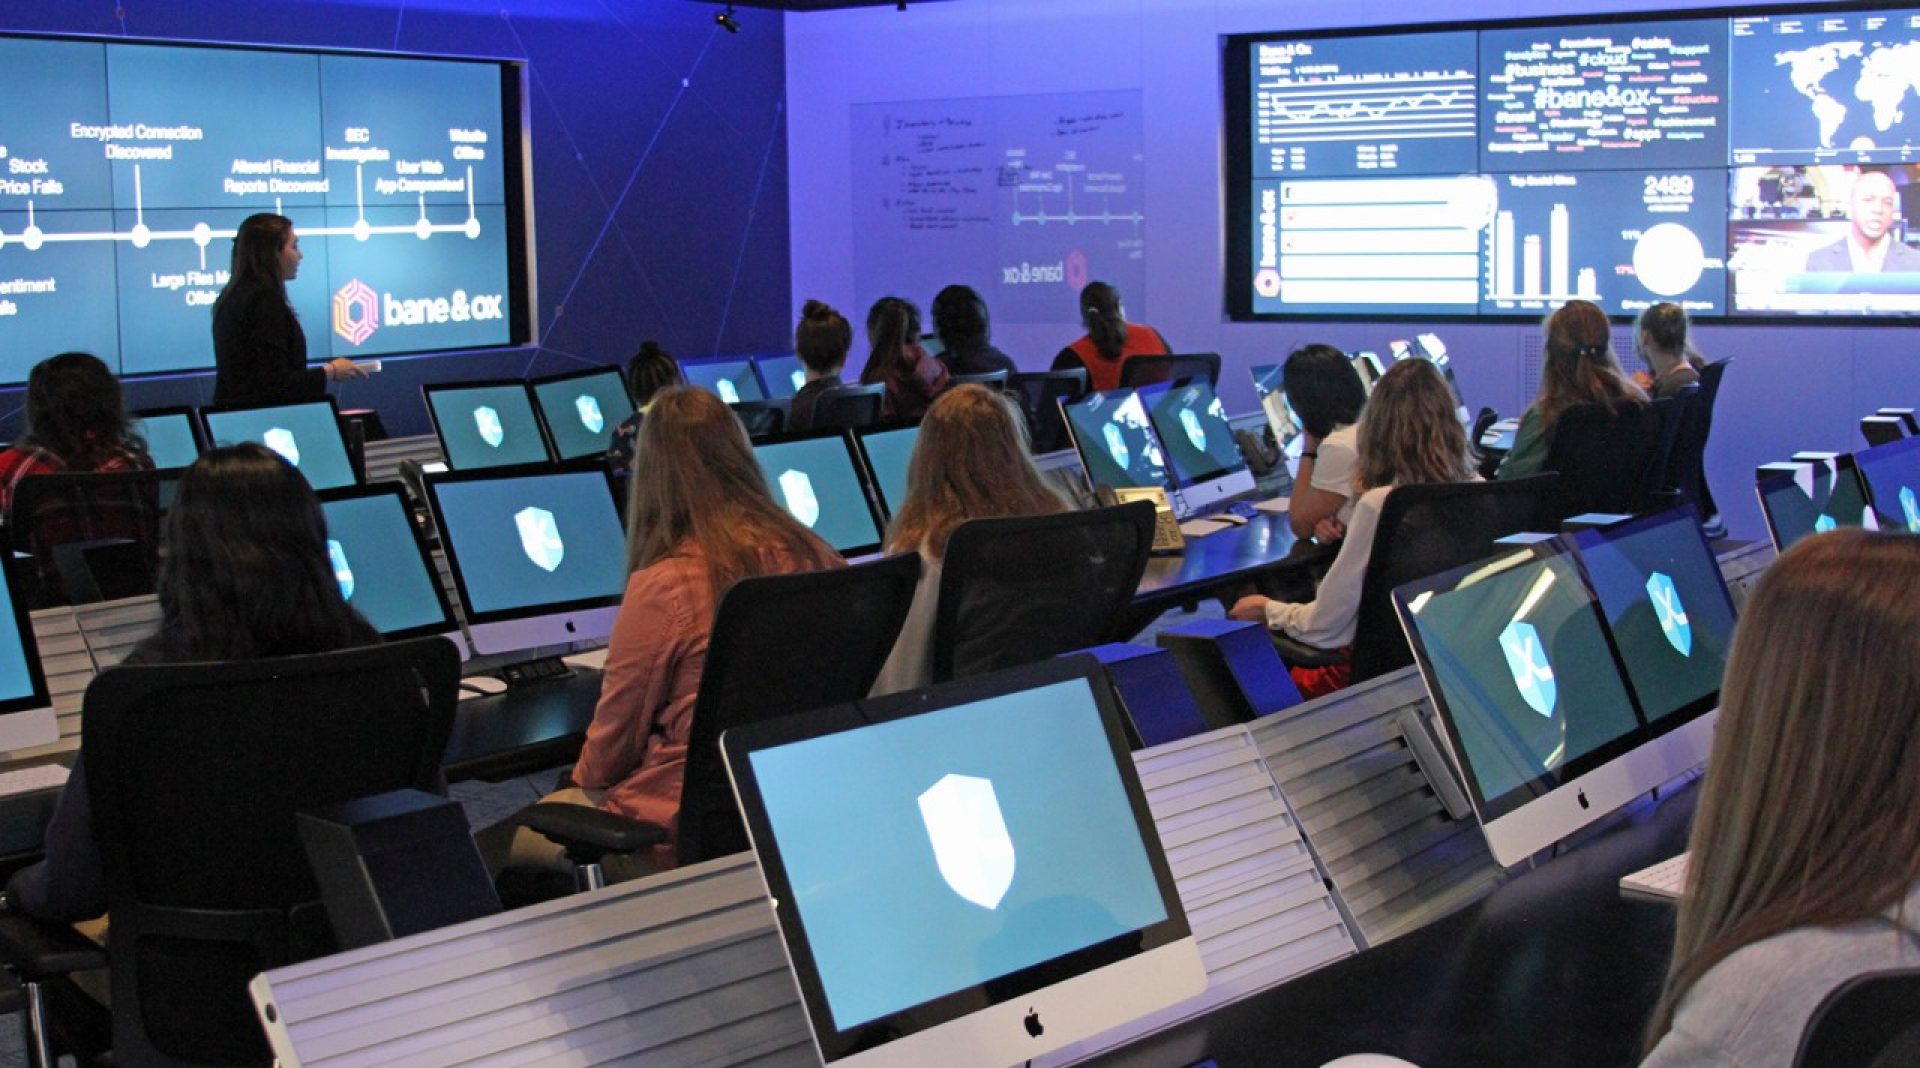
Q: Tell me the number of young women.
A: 15